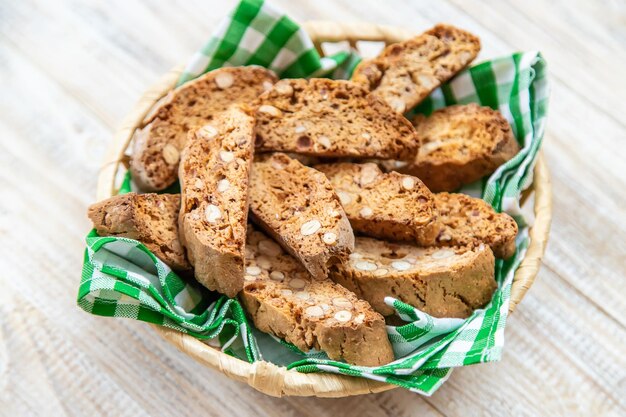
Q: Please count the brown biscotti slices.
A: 11